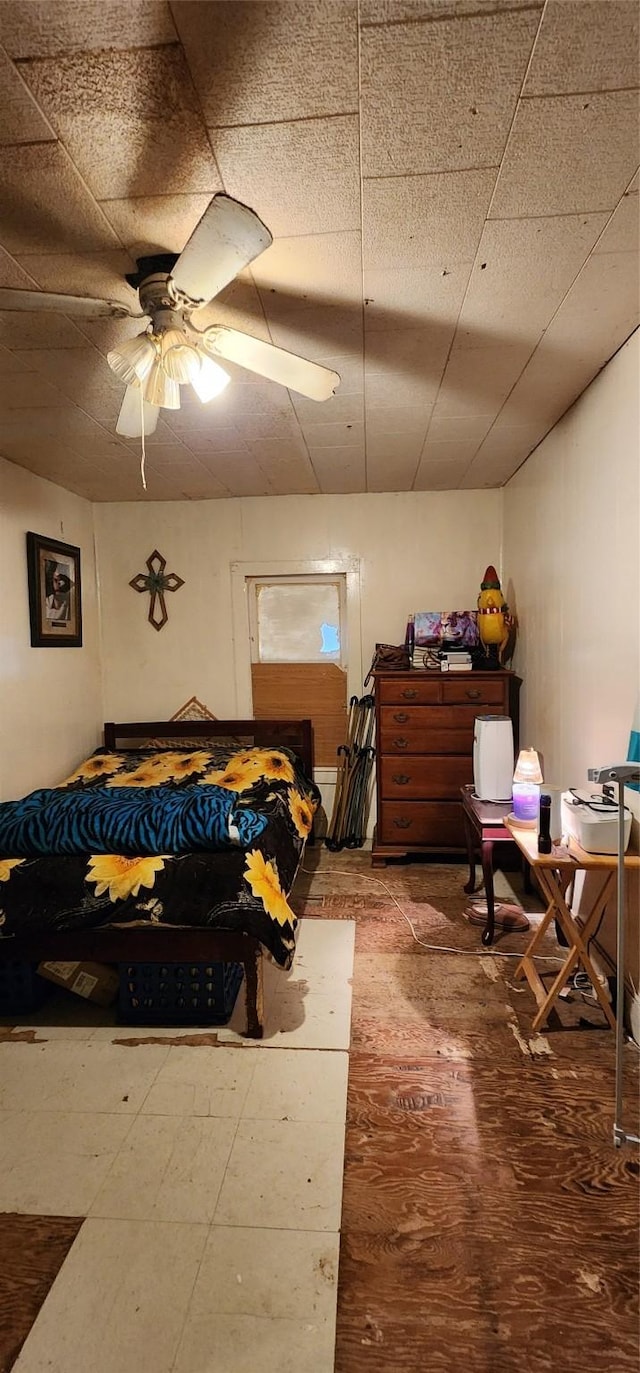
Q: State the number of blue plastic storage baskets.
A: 2